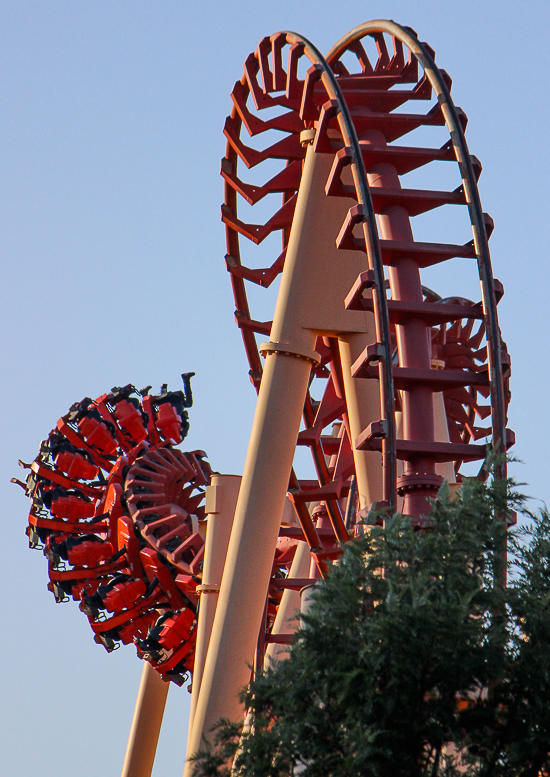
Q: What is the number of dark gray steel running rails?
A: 2